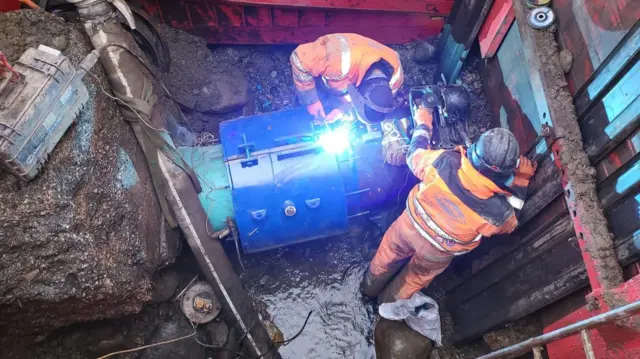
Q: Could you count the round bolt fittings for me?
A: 1